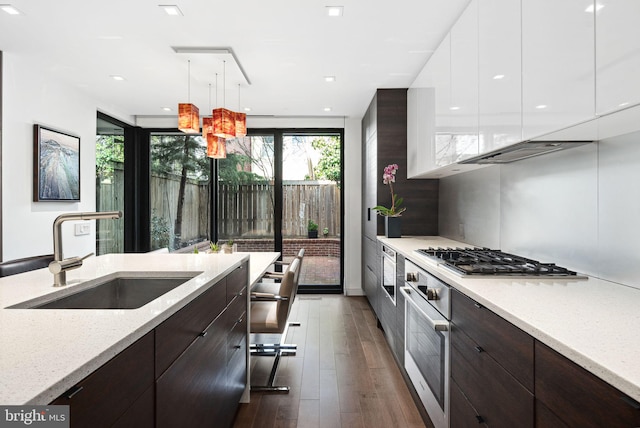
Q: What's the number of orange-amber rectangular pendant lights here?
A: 5